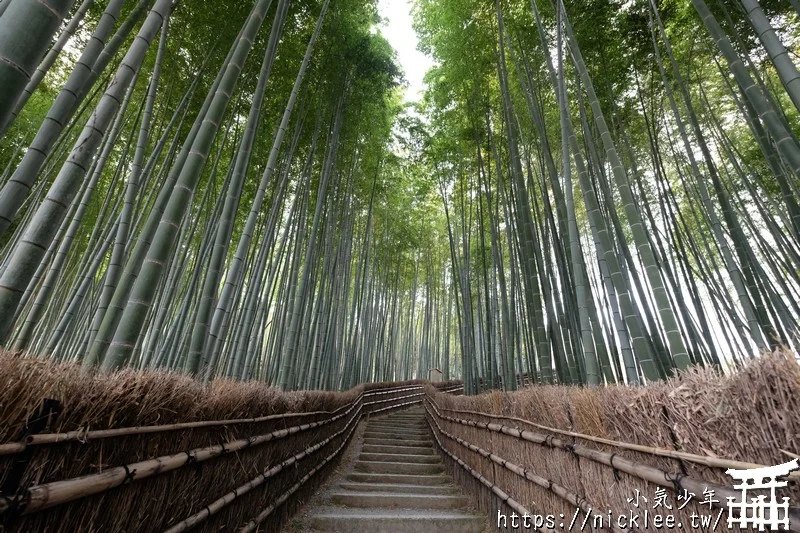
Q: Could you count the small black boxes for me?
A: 0